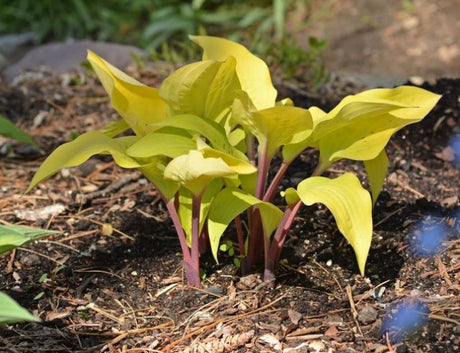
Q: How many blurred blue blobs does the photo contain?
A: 3